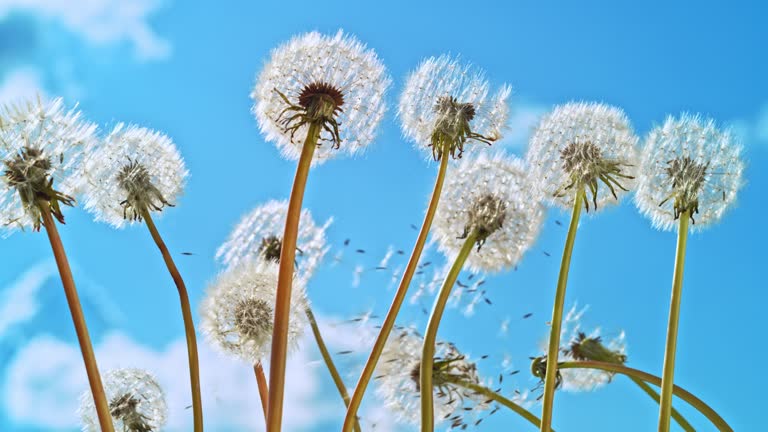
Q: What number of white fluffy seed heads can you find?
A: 12